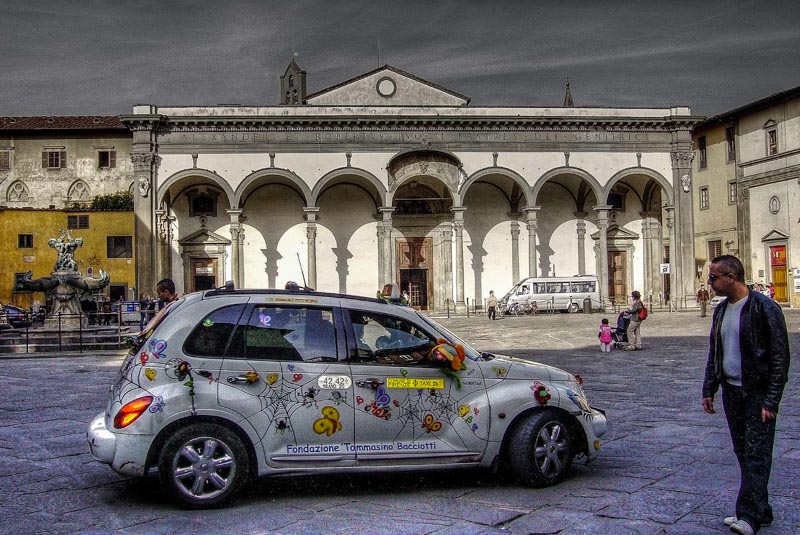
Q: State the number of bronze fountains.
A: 1